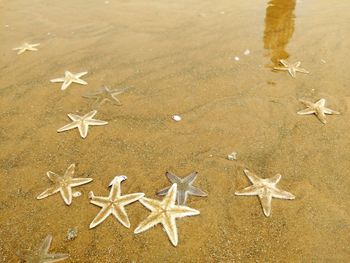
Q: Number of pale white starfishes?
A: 9